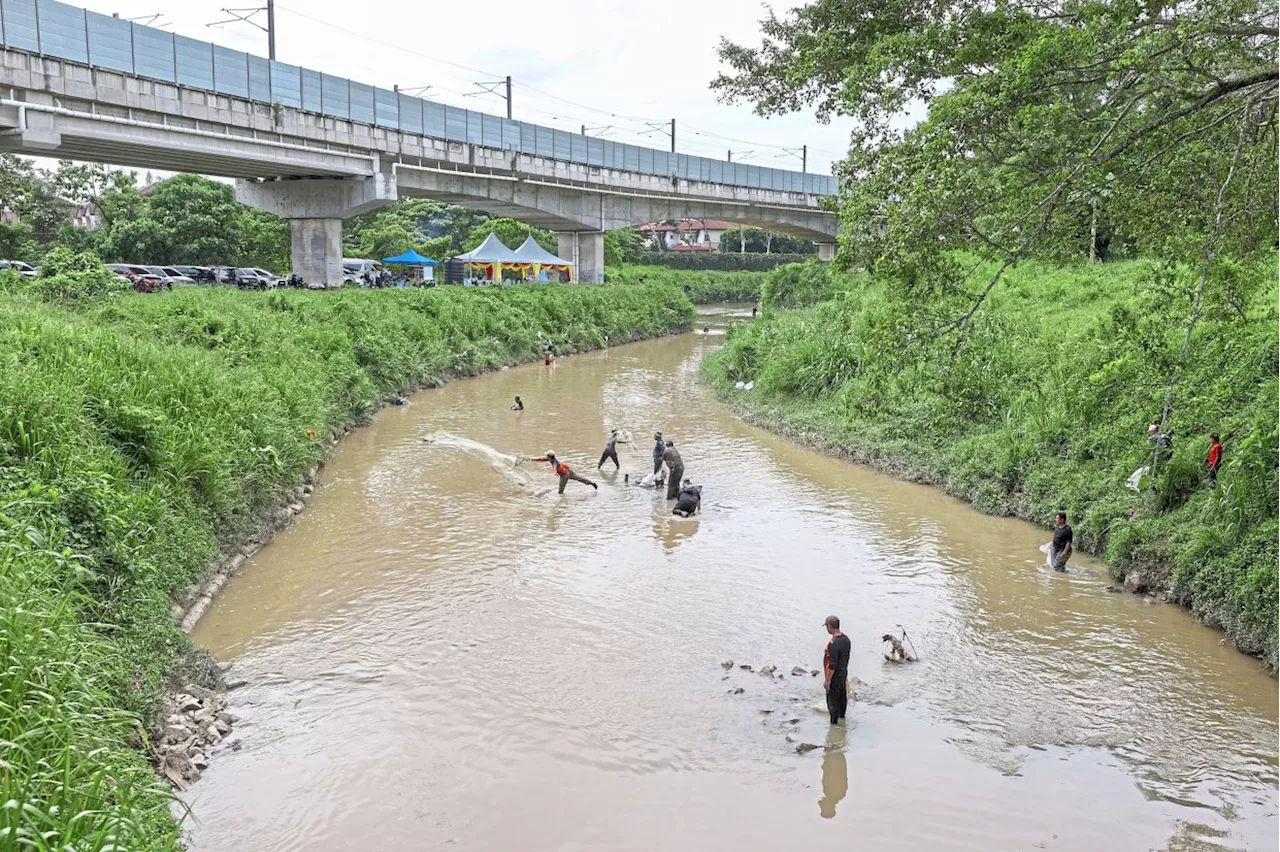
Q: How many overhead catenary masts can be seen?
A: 8